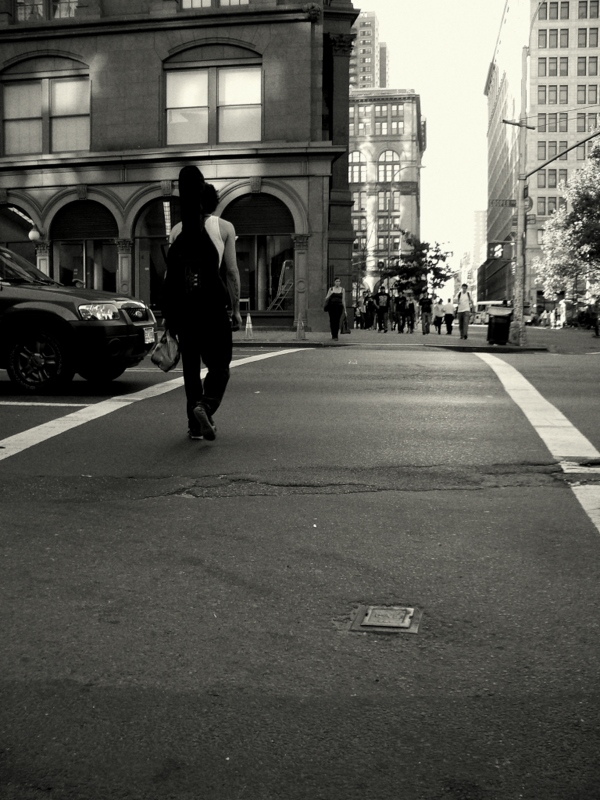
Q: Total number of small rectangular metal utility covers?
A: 1